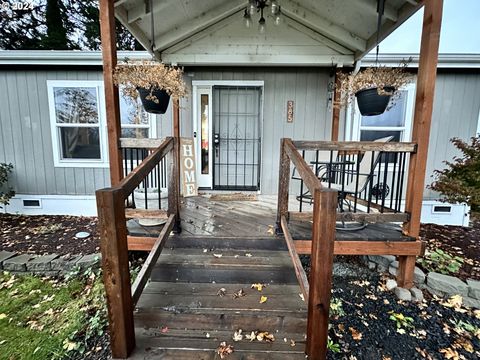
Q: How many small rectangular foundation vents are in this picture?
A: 2